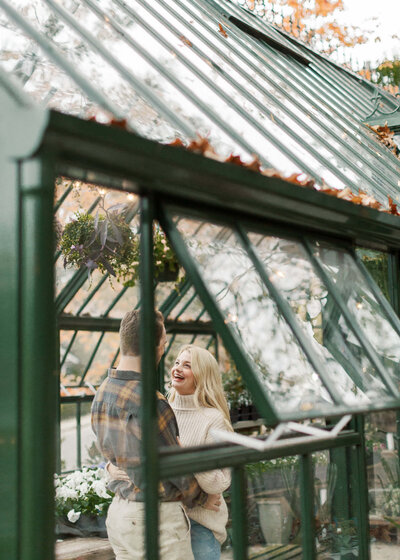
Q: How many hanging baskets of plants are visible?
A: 2